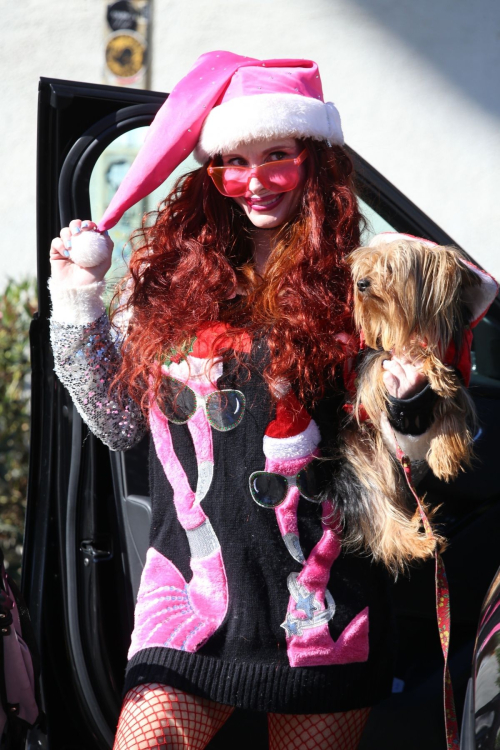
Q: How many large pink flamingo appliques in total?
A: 2